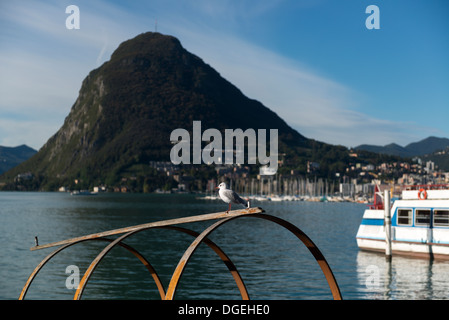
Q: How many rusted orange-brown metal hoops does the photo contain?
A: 3